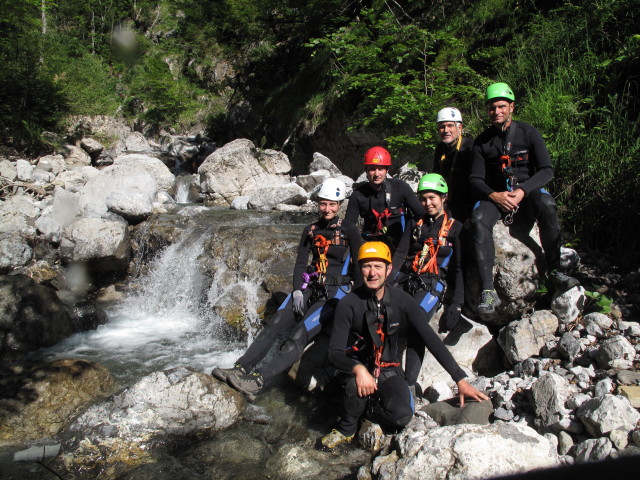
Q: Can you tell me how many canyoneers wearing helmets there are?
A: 6